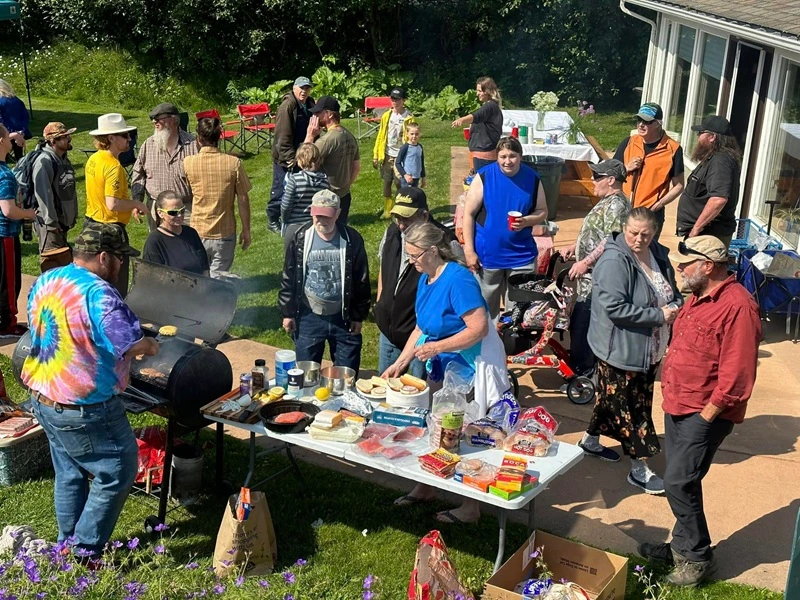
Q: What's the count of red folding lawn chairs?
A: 3